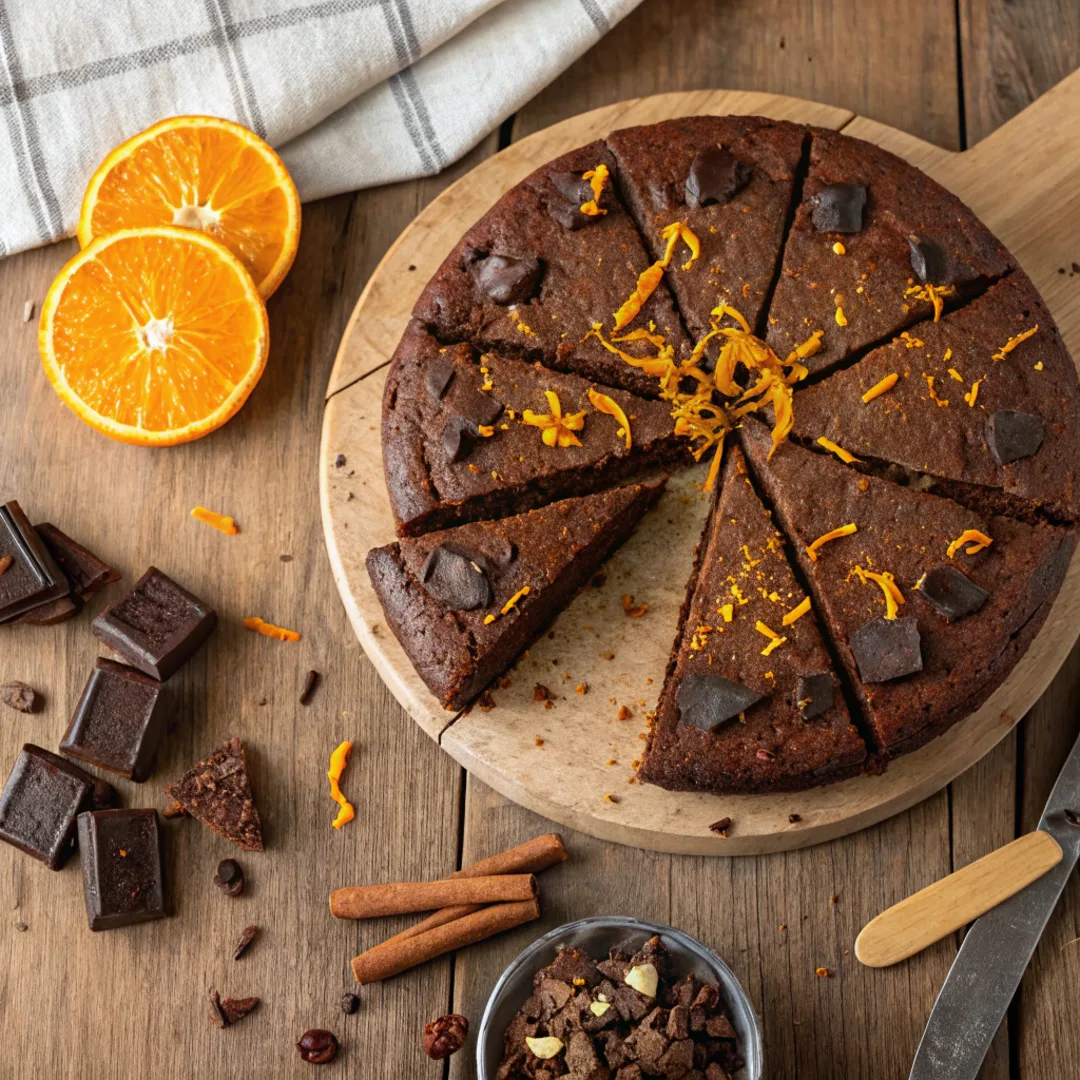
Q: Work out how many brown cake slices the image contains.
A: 8